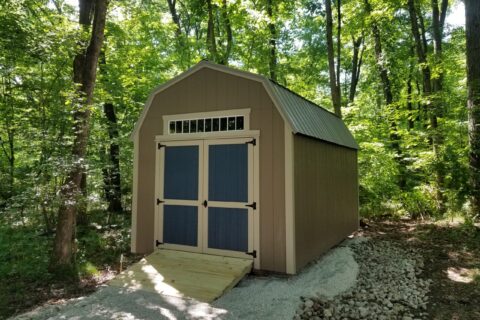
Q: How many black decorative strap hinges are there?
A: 6